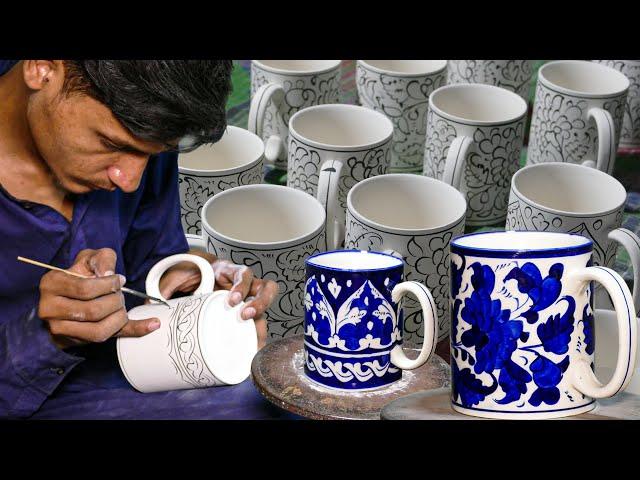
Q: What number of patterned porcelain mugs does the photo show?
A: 14